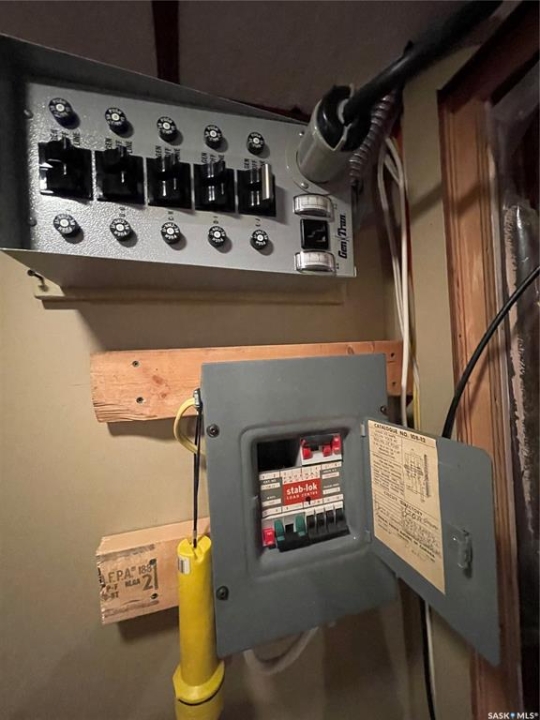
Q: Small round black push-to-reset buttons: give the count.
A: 10